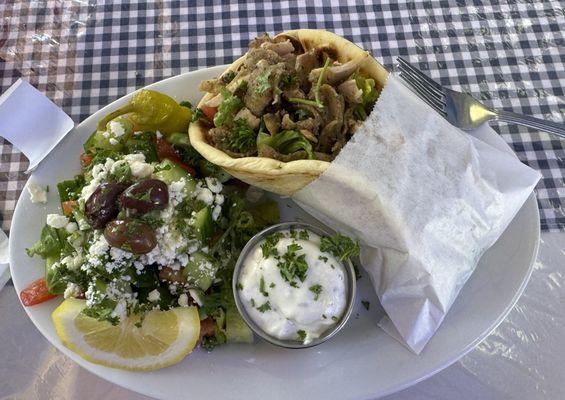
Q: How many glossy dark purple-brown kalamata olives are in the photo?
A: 3